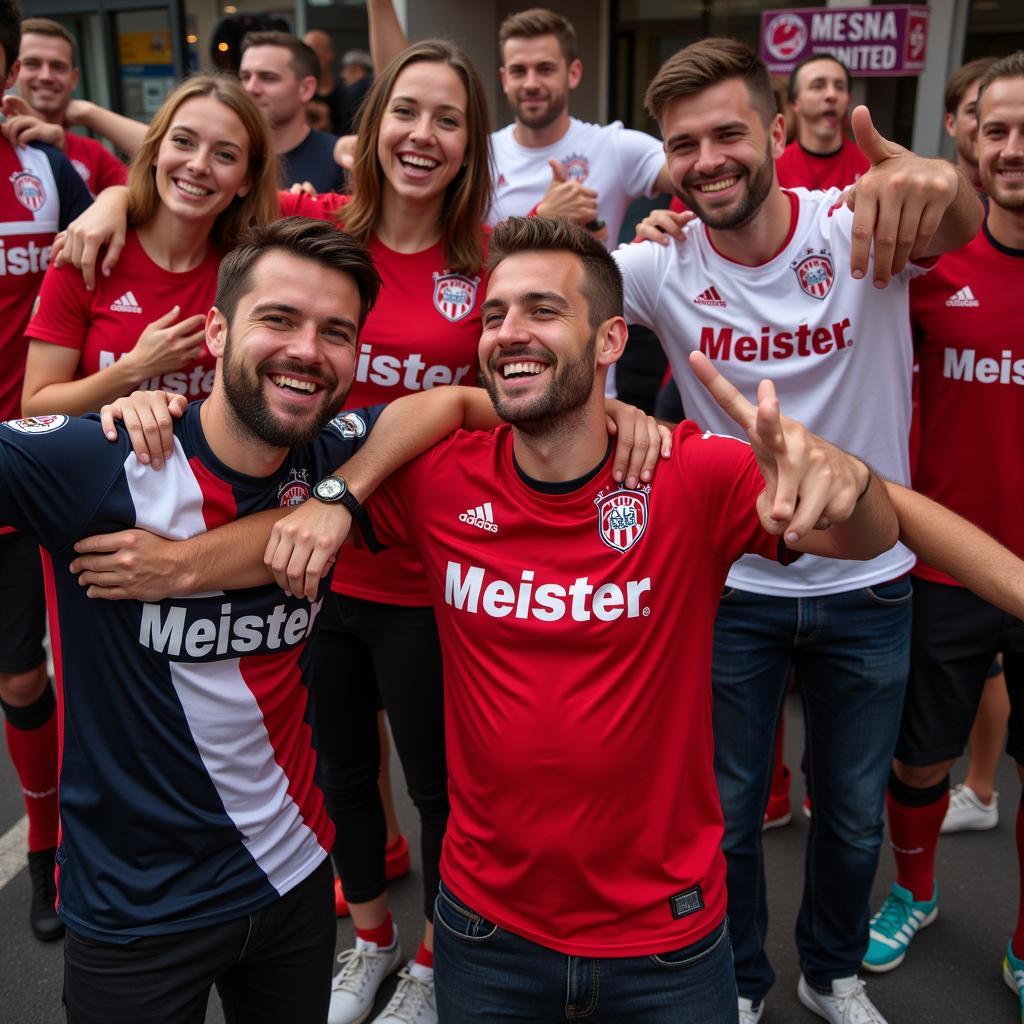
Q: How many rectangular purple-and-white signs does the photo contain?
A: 1